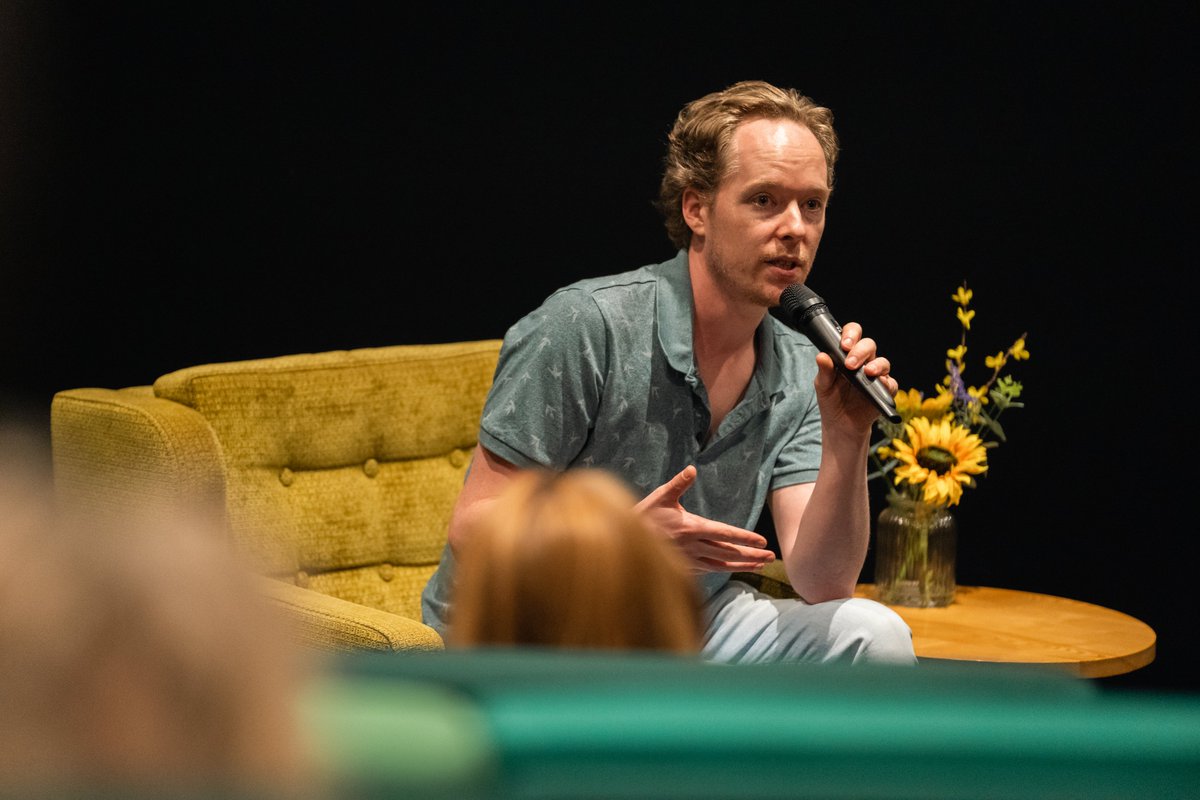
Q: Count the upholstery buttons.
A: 5